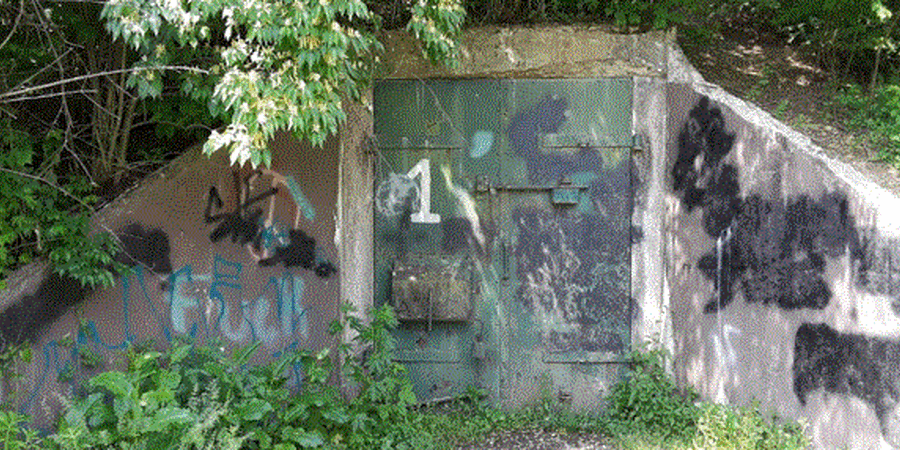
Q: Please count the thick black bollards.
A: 0